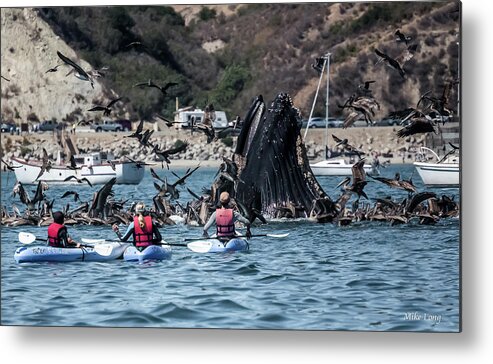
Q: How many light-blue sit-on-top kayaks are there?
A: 3